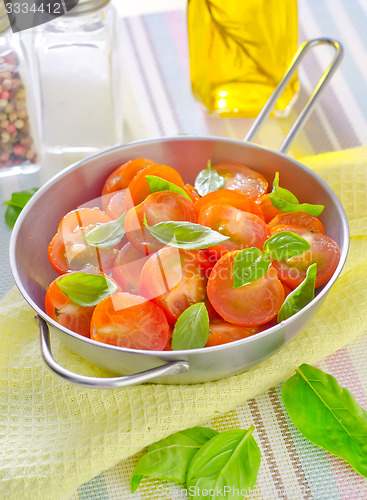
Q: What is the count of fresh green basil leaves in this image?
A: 14